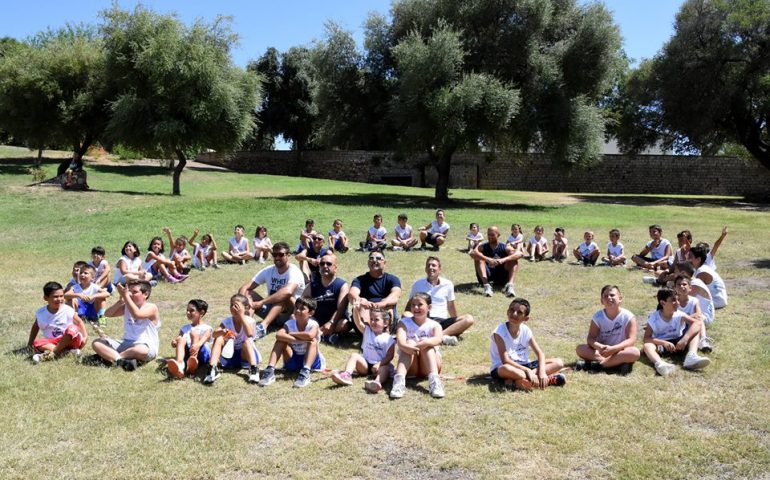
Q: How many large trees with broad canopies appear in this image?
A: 4